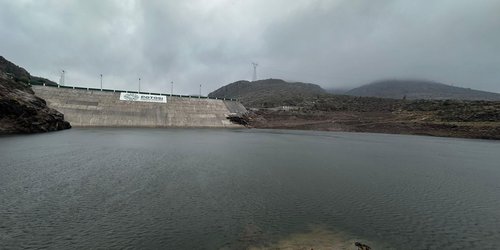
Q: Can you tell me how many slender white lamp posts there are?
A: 5